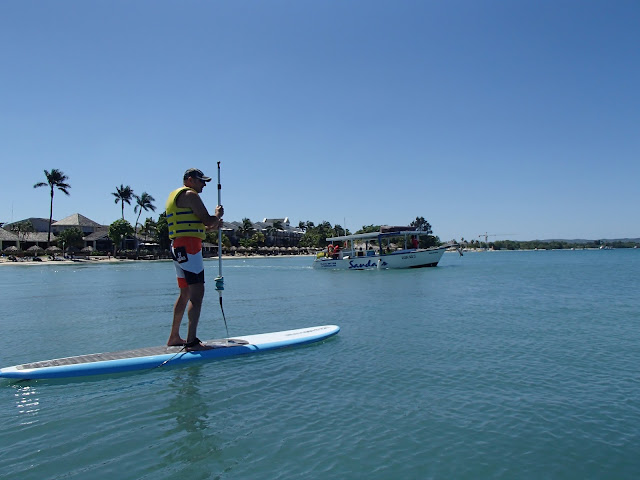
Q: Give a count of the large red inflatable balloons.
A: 0